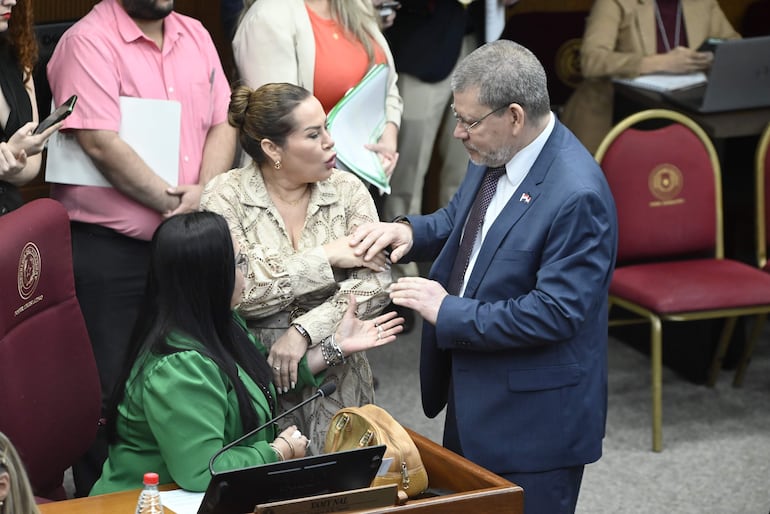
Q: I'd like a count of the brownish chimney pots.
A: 0